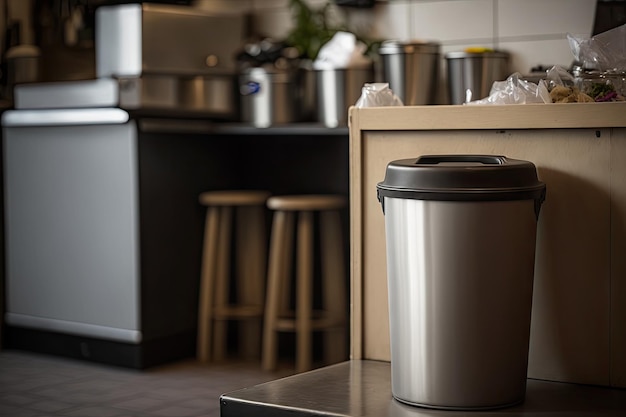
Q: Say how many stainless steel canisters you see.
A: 5